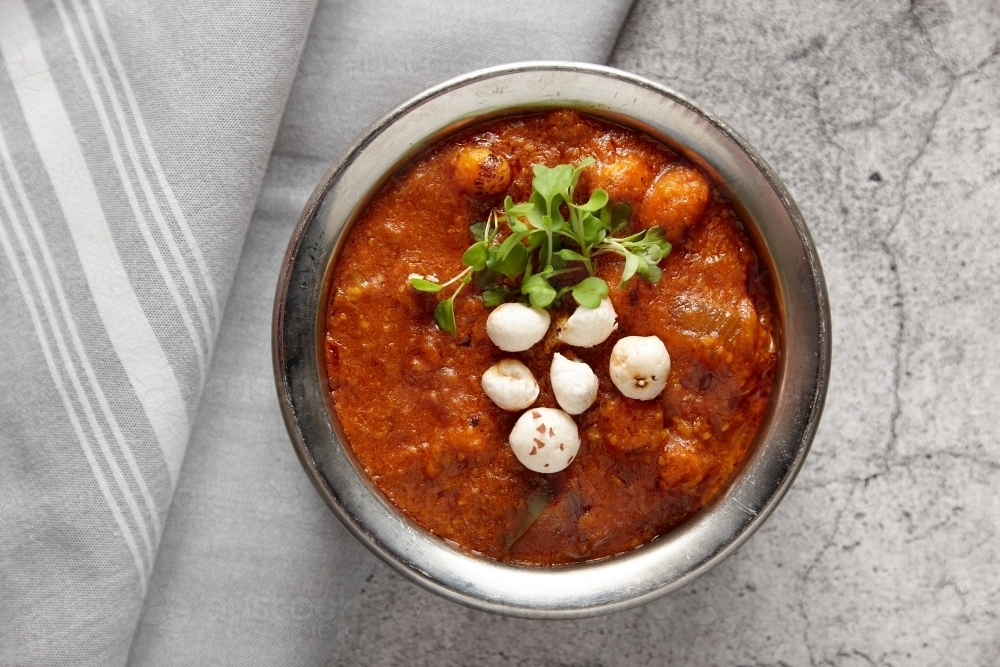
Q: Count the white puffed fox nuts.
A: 6